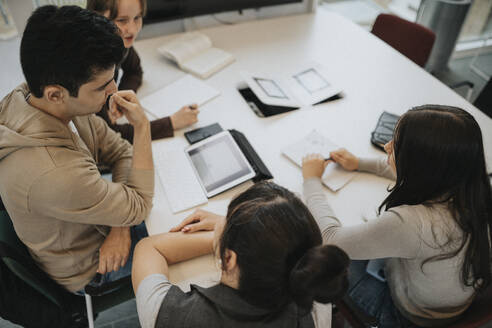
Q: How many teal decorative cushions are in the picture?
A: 0